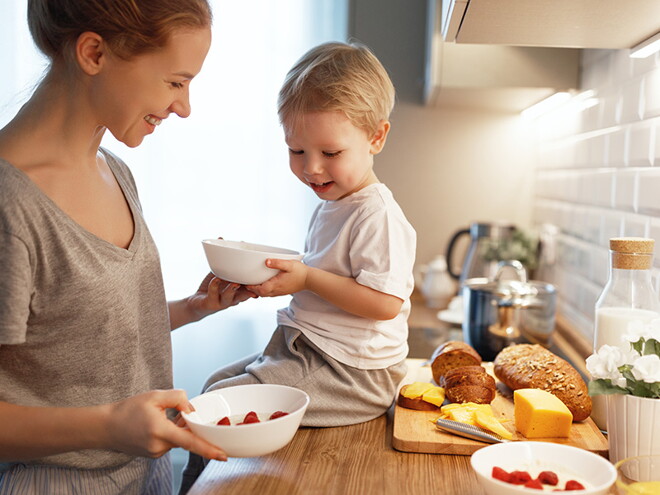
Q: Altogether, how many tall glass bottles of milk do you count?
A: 1